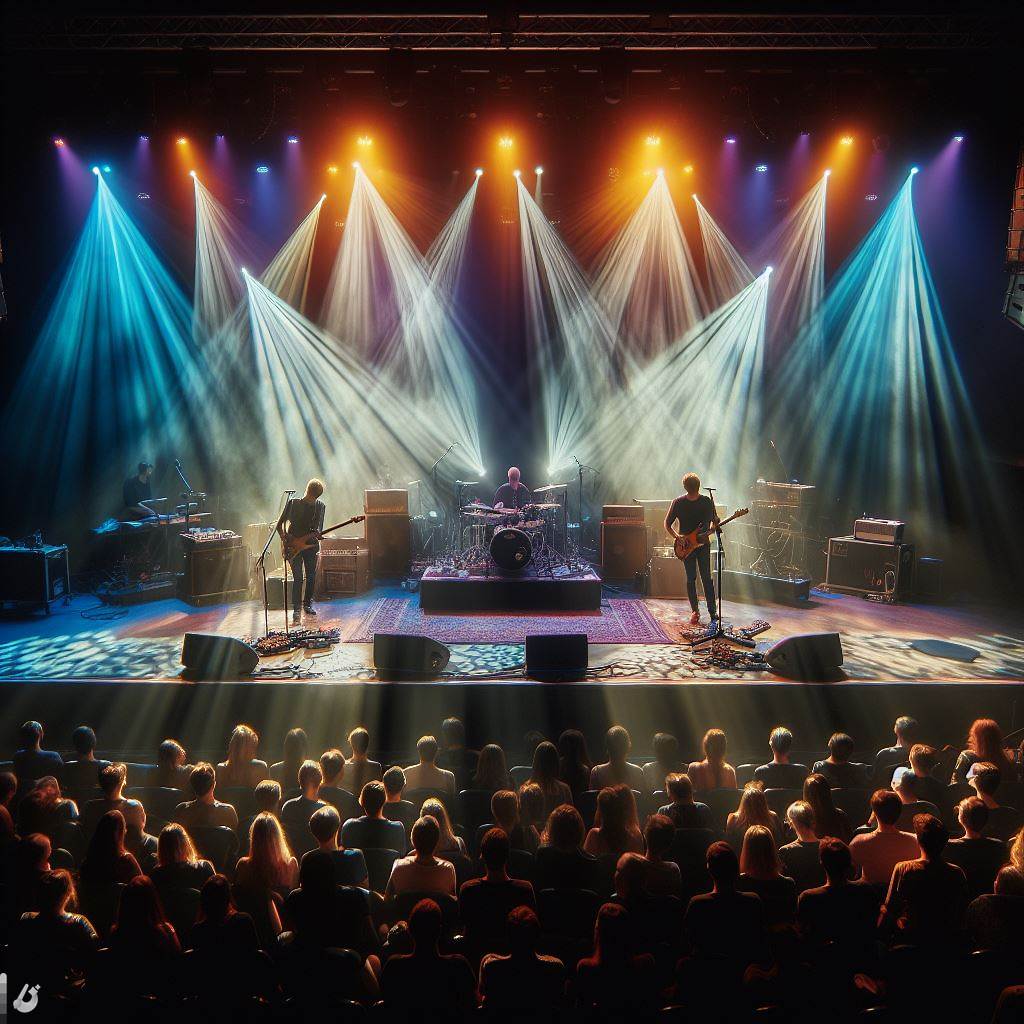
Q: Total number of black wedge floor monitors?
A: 4